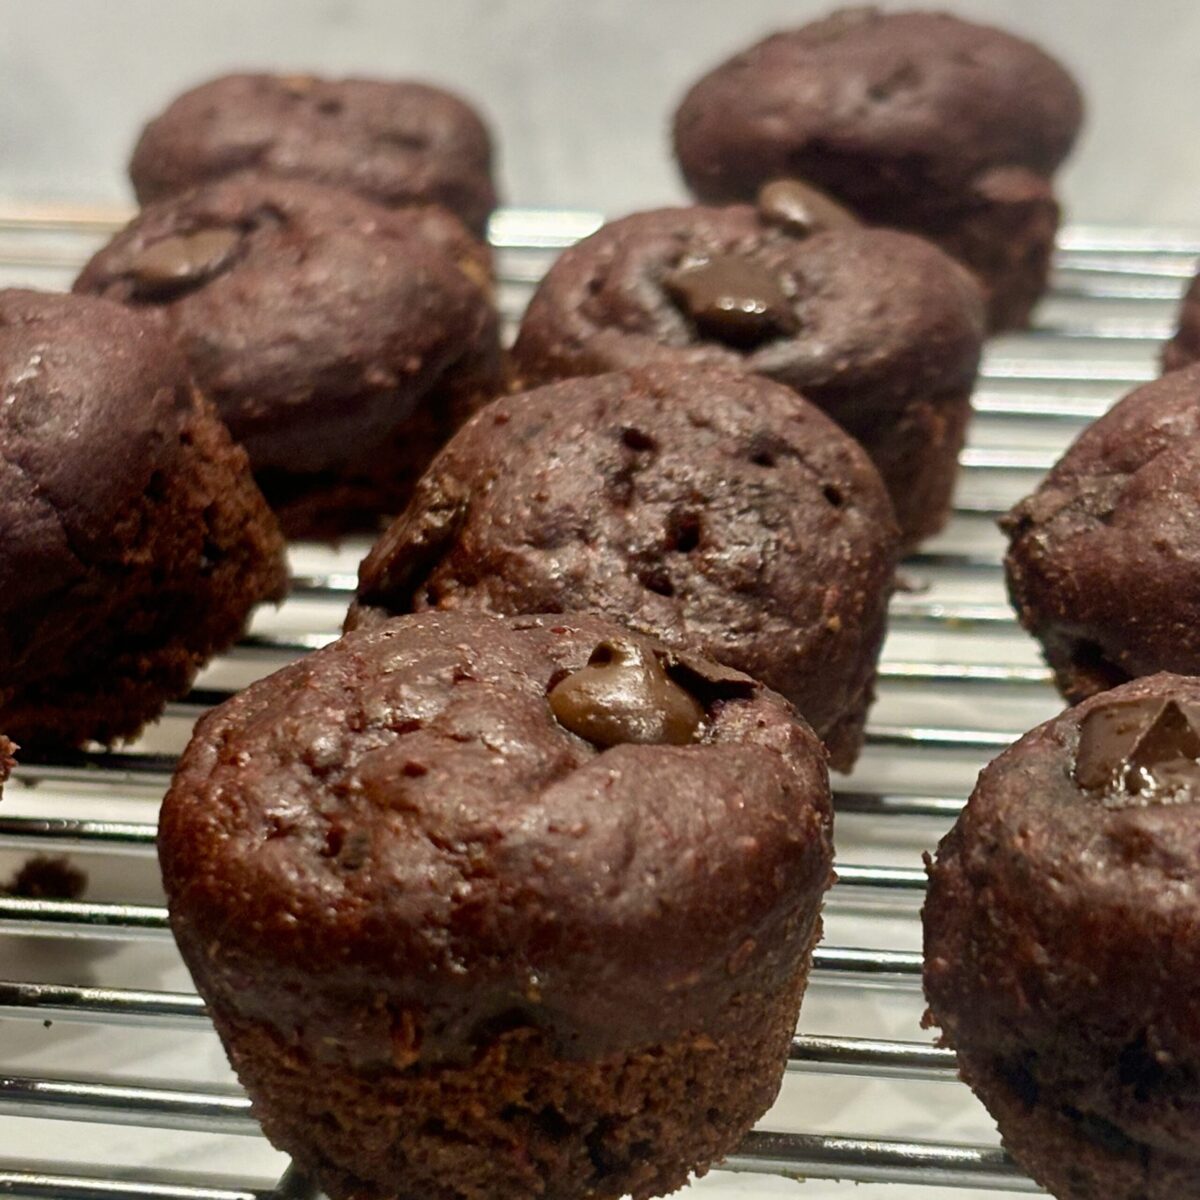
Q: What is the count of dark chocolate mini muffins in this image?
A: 10